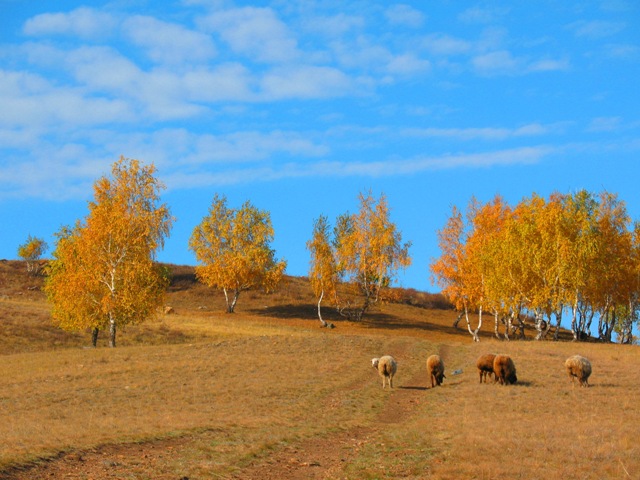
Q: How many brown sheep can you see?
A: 3